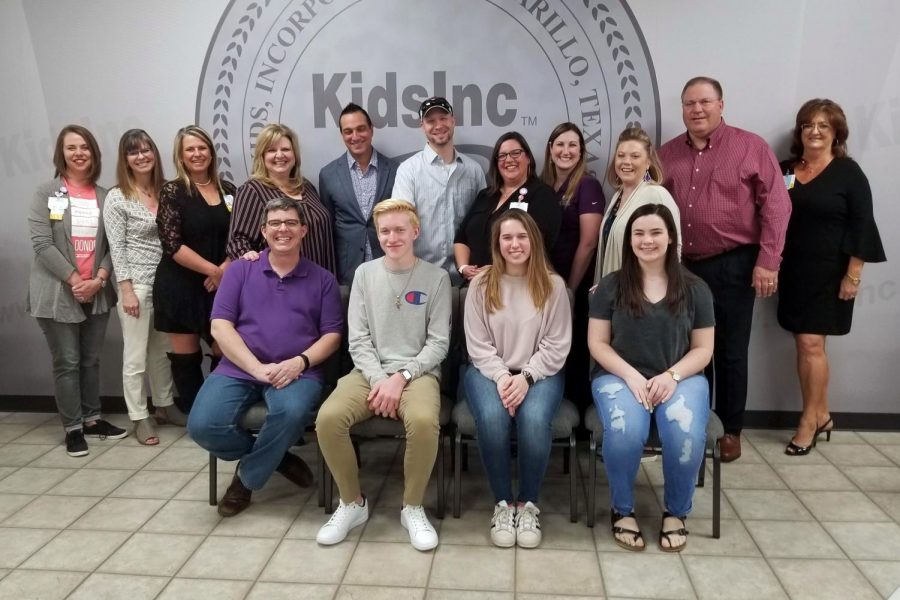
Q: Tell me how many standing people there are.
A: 11